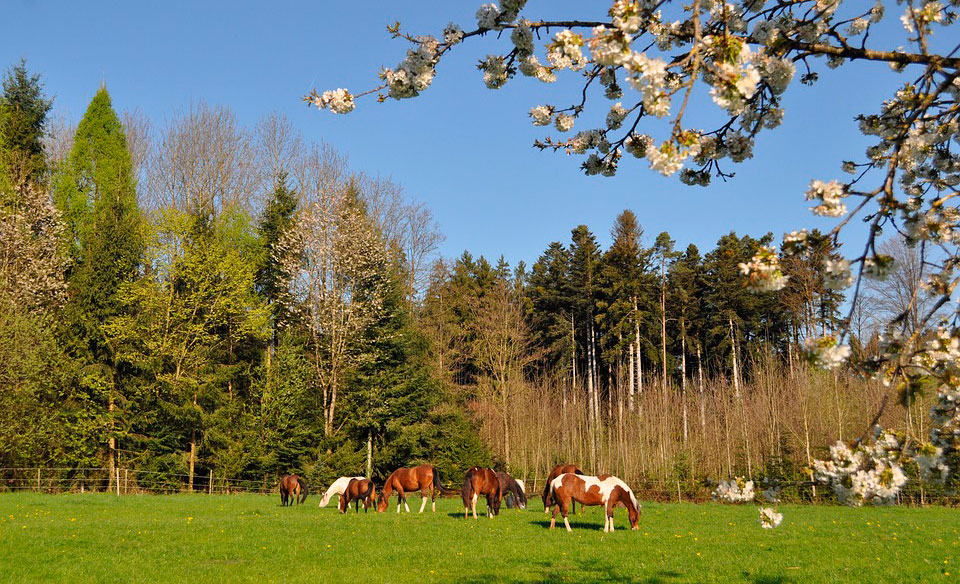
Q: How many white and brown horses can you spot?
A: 1